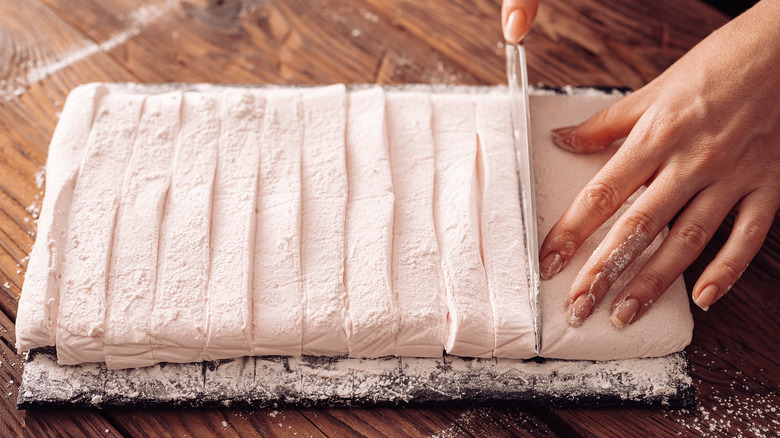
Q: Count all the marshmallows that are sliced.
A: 11